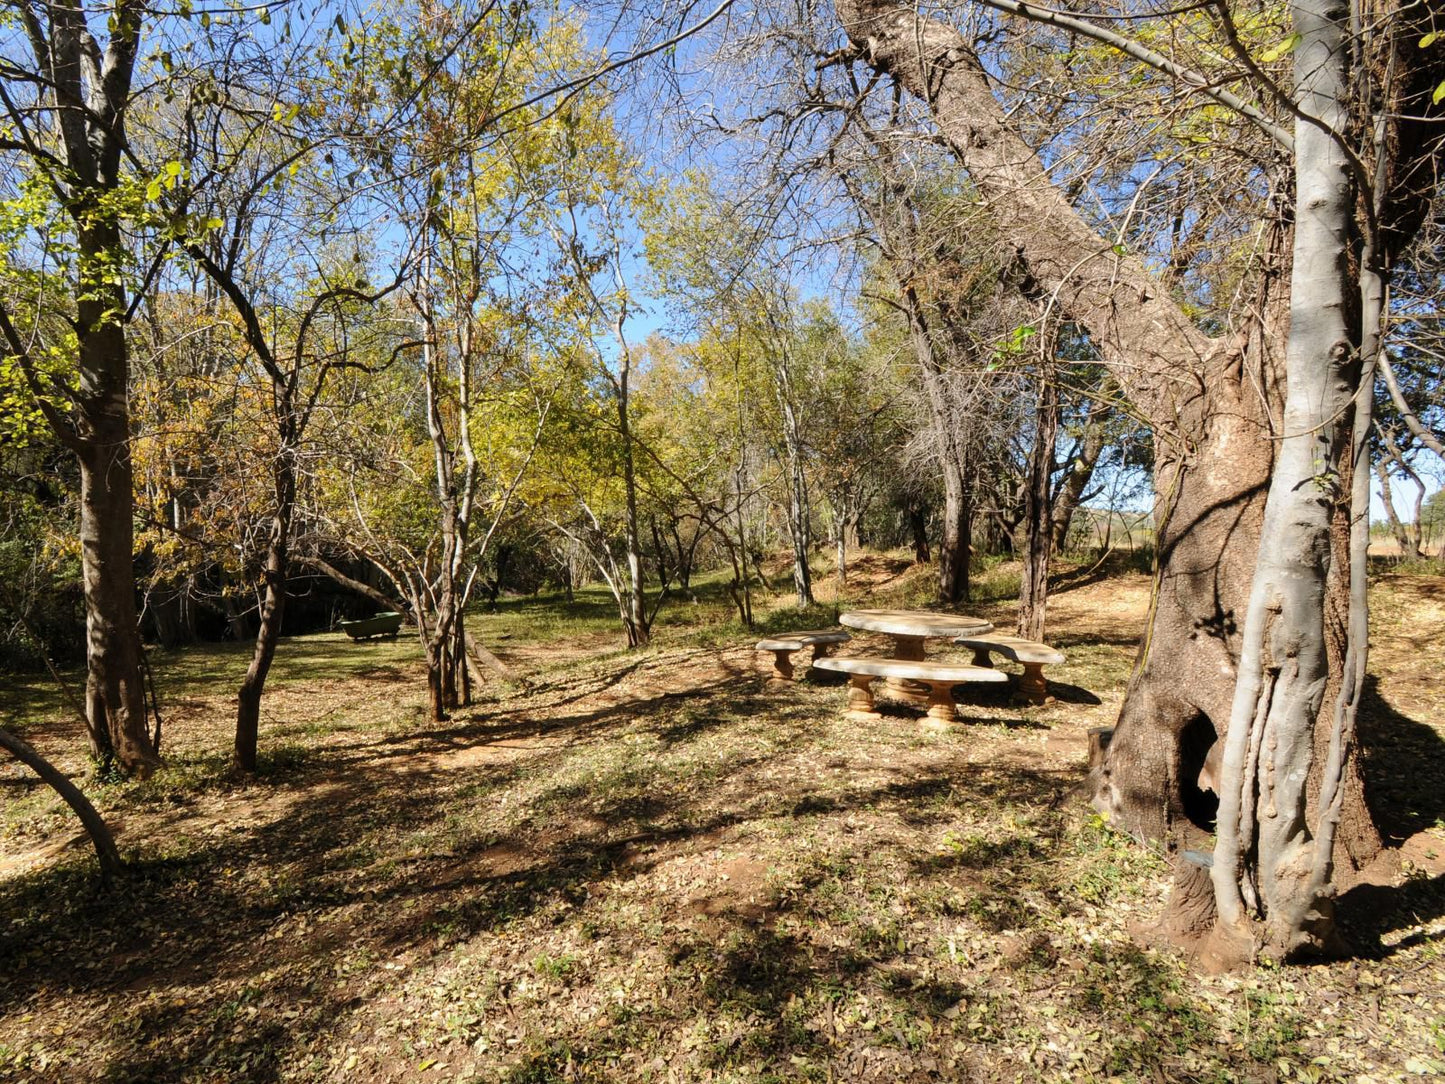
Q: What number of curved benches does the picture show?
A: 3